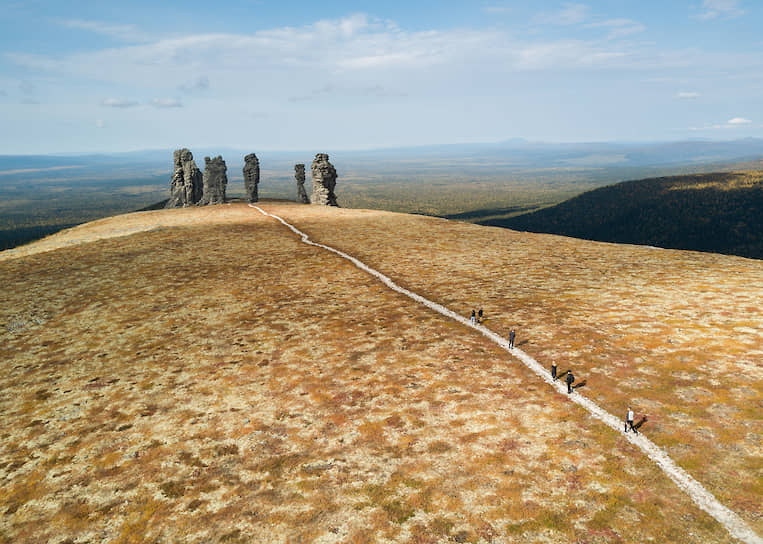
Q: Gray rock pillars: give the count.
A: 5